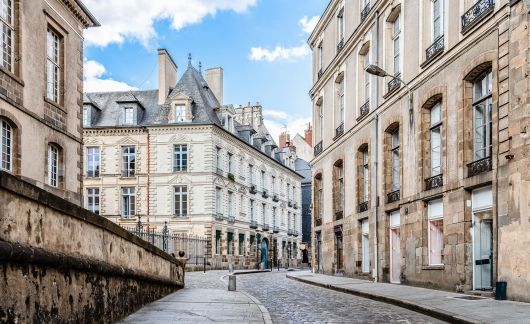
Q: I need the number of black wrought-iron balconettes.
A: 15